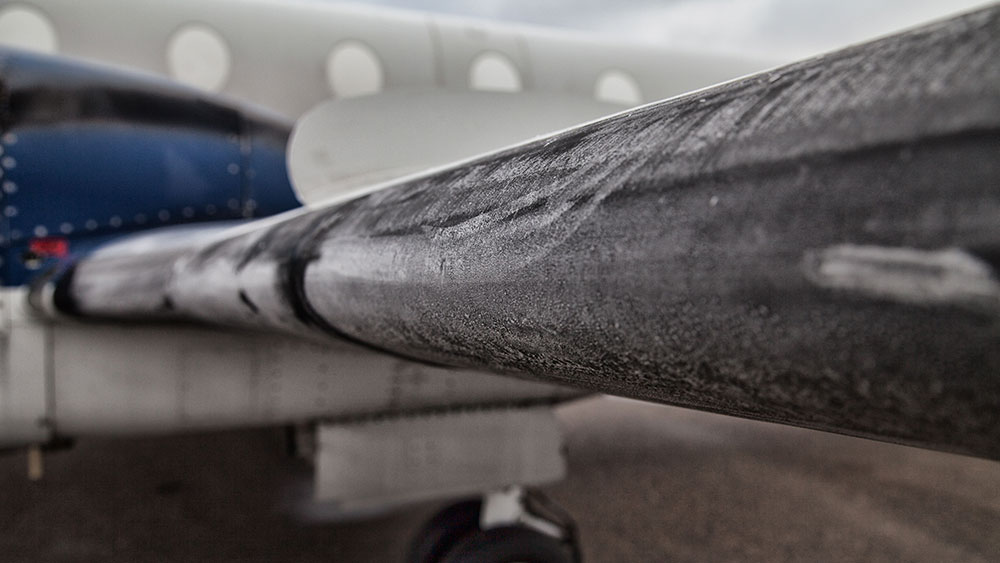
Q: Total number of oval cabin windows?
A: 5